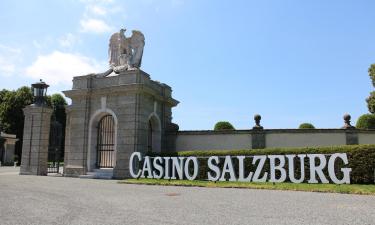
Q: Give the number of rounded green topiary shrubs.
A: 3